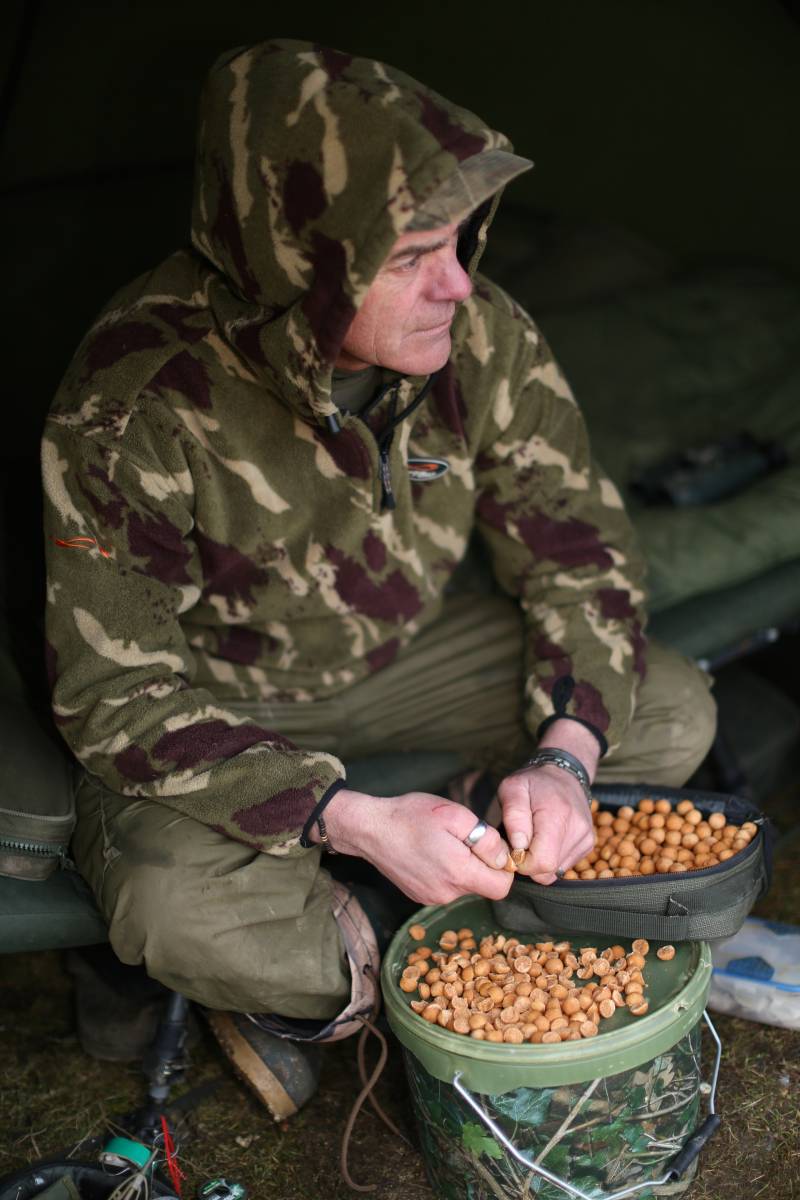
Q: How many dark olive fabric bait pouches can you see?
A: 1